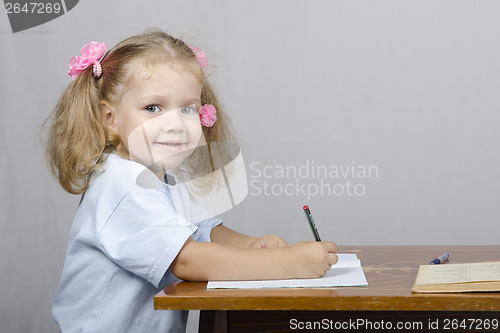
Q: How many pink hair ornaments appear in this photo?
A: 3